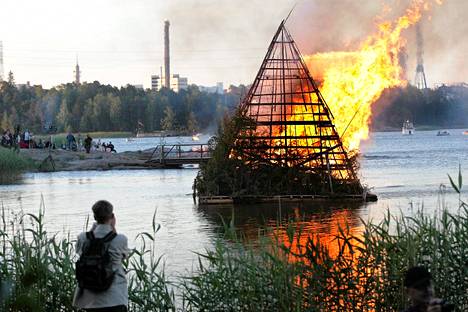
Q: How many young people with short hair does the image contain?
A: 1